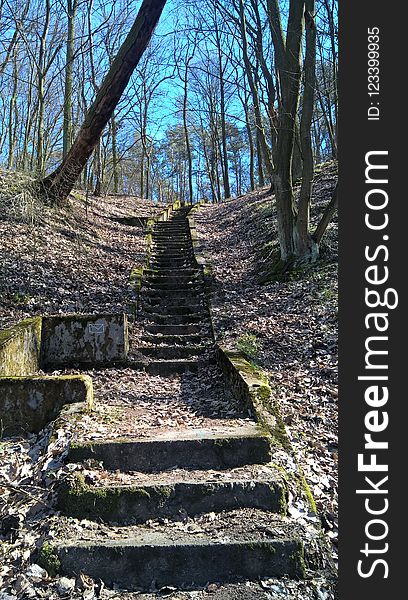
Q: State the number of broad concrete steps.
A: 3